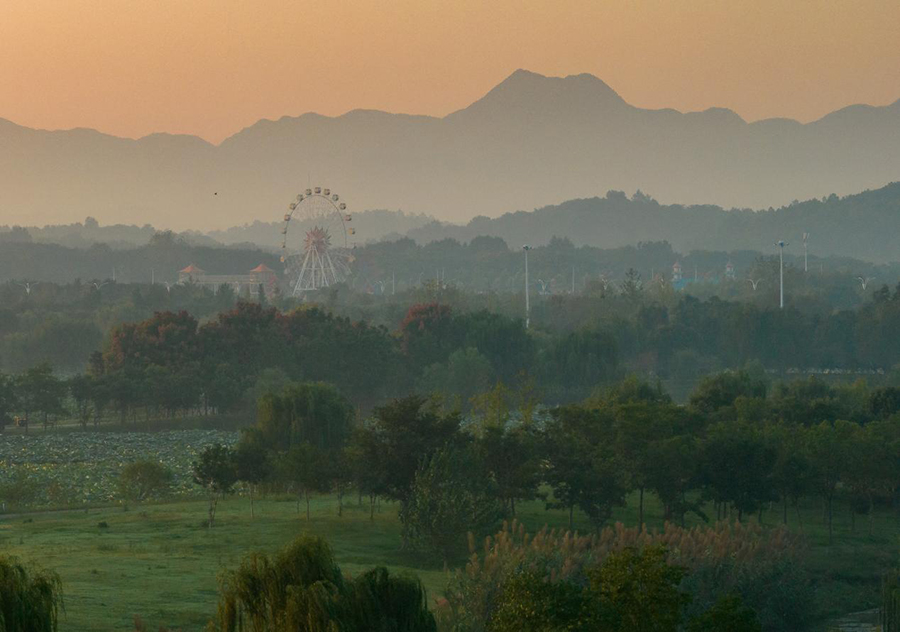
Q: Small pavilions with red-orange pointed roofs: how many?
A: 2